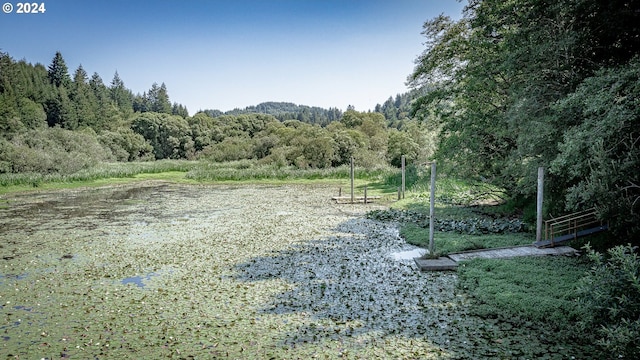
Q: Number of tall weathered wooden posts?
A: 4